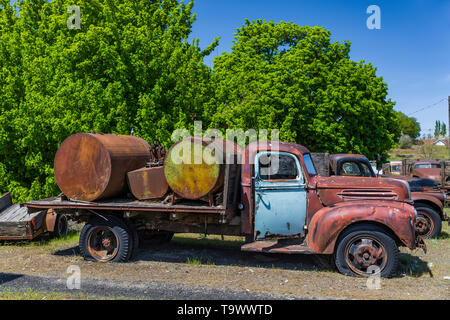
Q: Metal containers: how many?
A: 3